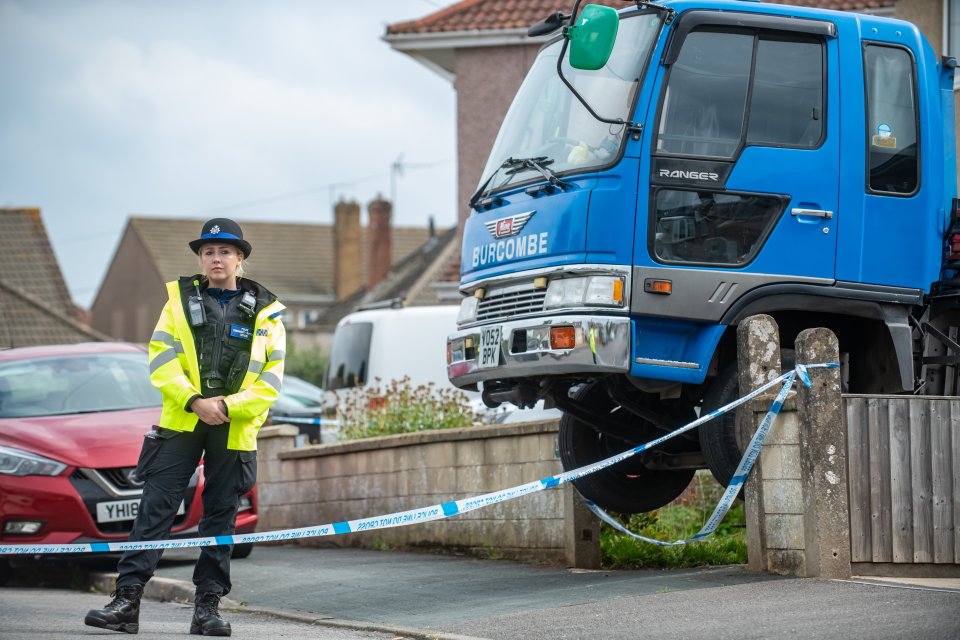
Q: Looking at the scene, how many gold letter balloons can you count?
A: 0